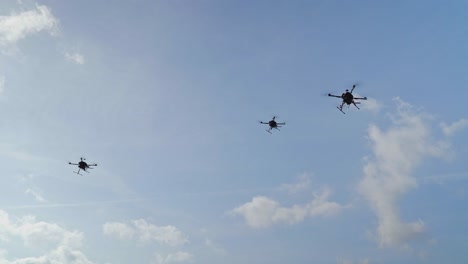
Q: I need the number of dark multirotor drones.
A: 3